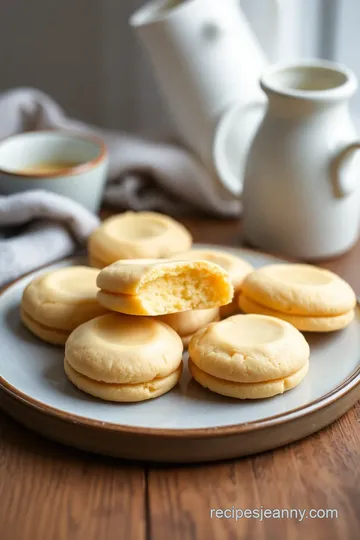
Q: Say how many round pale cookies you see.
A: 8